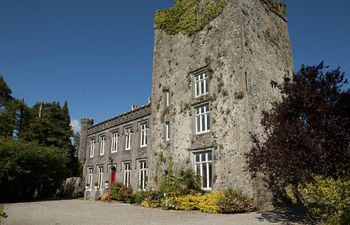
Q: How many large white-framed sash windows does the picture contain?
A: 12